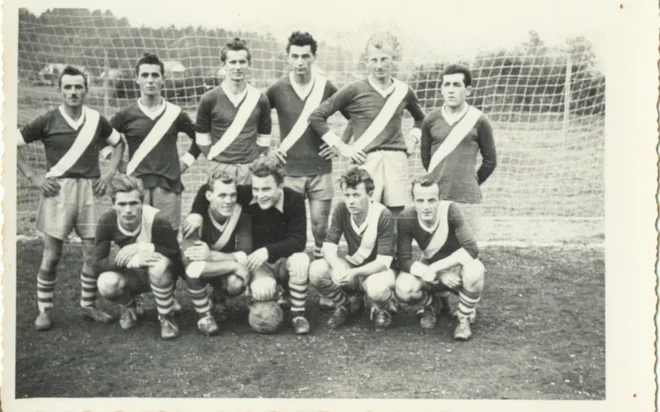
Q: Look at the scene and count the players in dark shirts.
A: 11